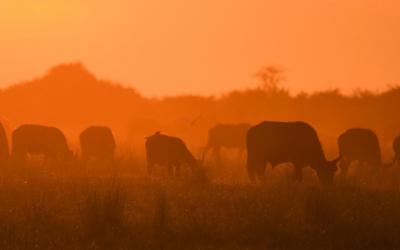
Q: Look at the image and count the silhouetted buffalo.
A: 8